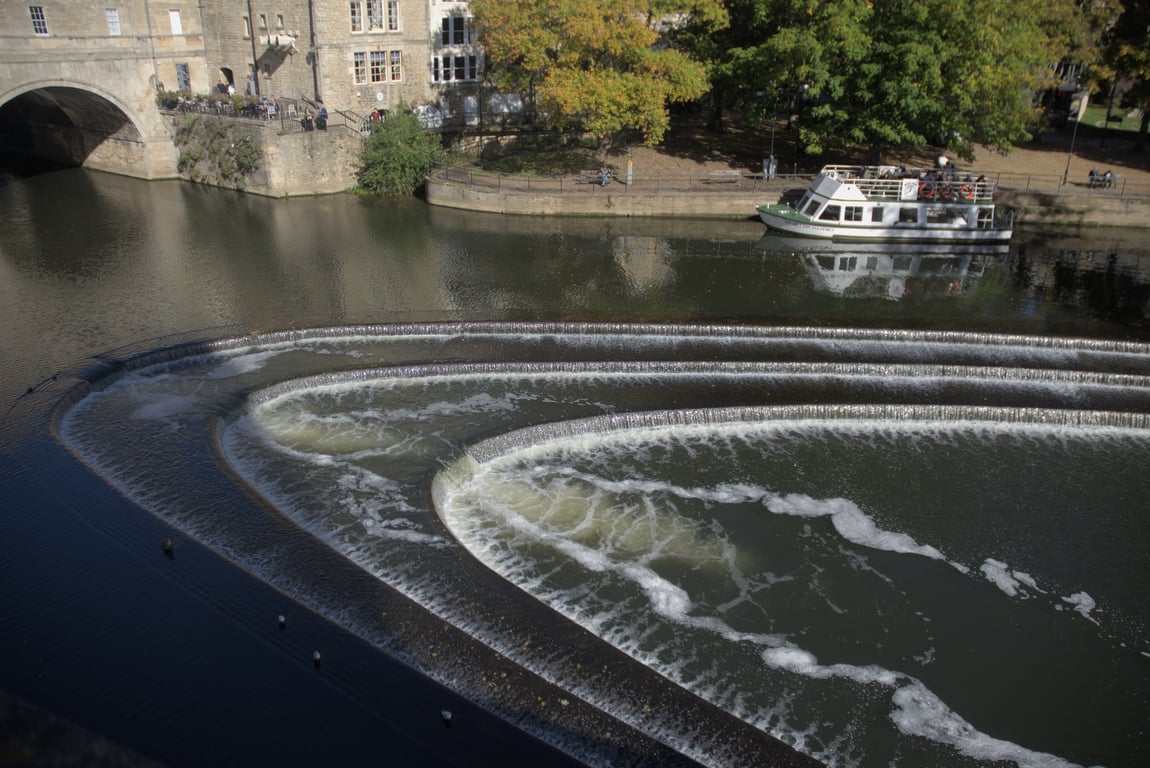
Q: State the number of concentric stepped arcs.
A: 3